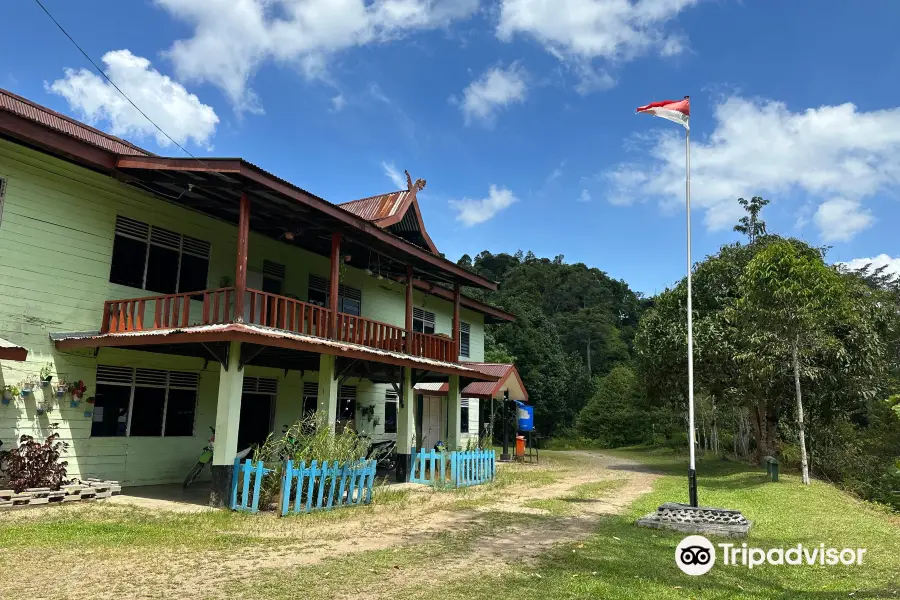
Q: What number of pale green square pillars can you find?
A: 4